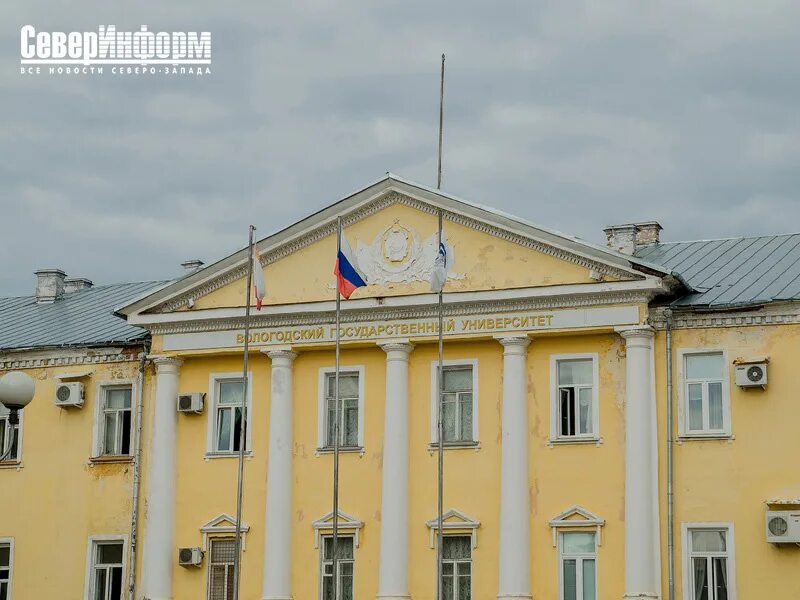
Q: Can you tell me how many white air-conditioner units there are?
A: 5